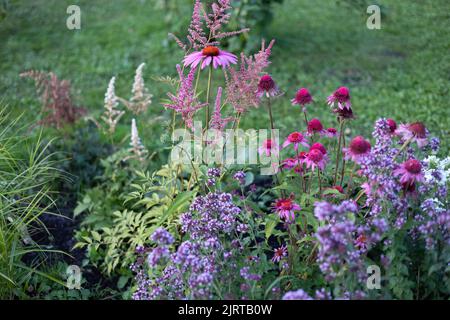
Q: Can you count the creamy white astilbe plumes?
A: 3